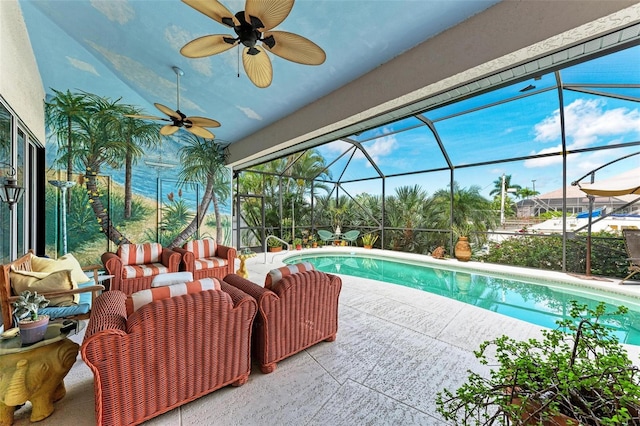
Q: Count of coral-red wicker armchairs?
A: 4